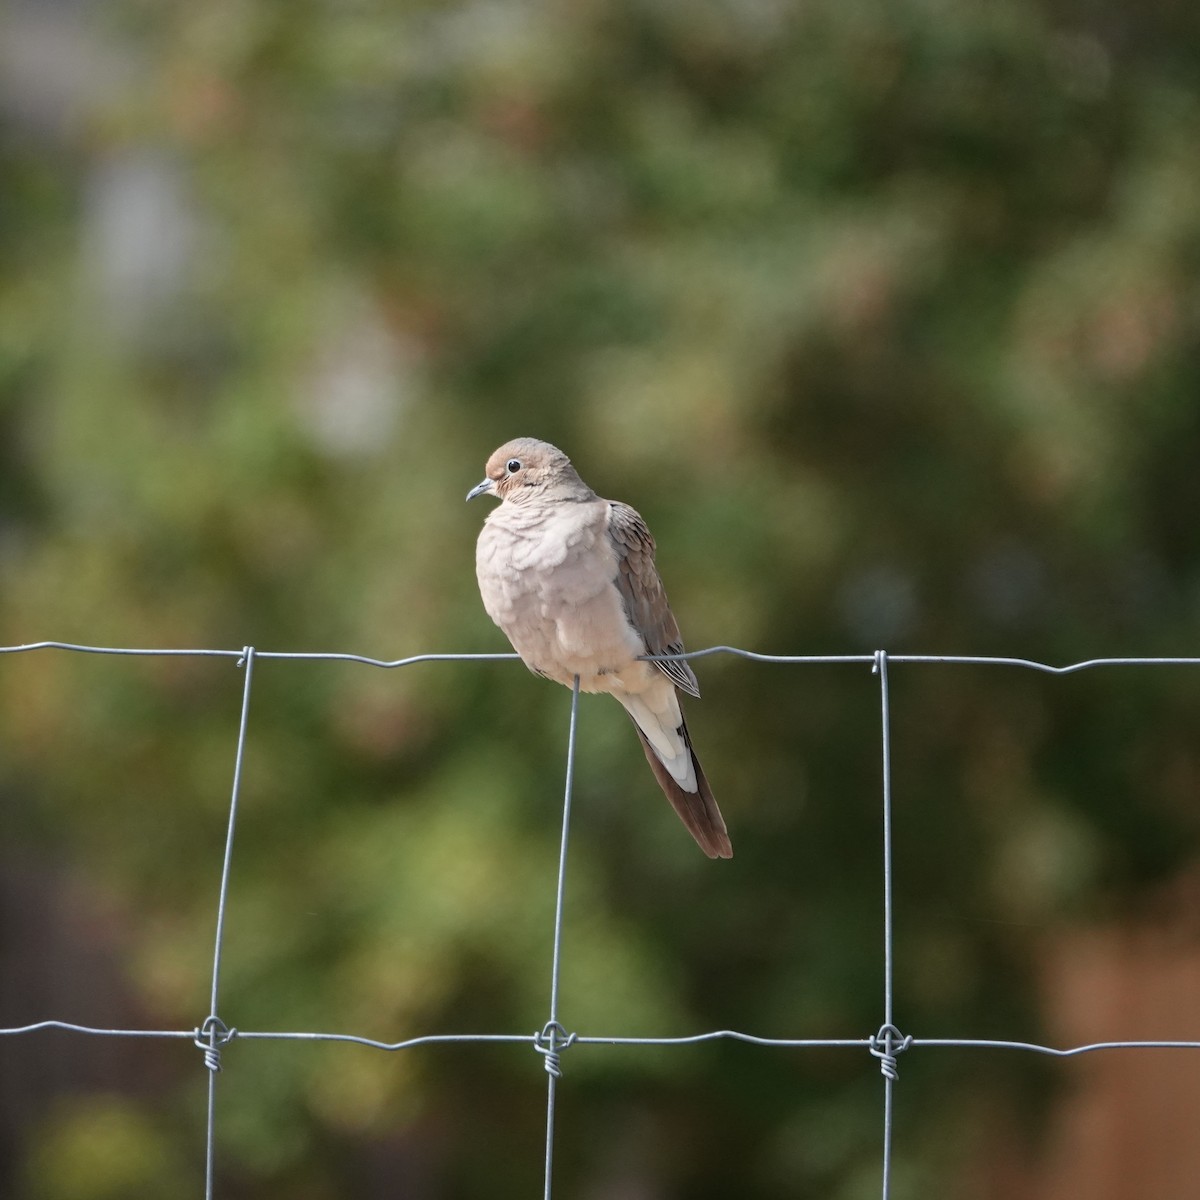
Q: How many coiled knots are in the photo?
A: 3